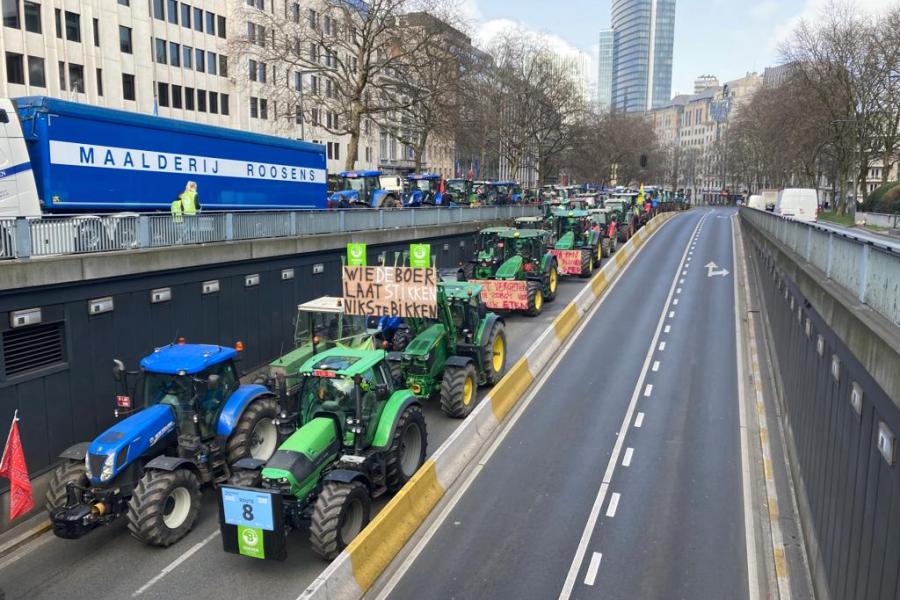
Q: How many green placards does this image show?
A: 3